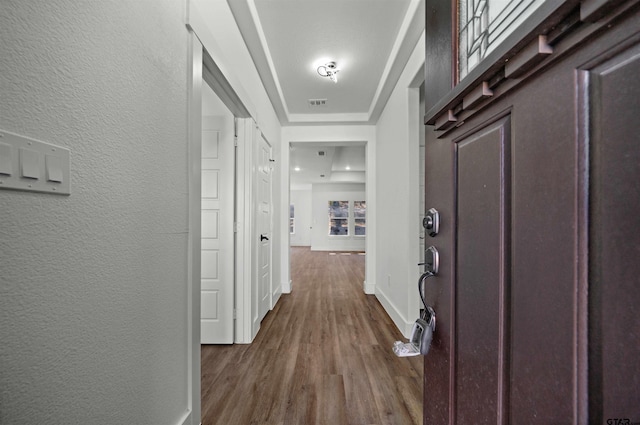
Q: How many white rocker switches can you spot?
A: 3